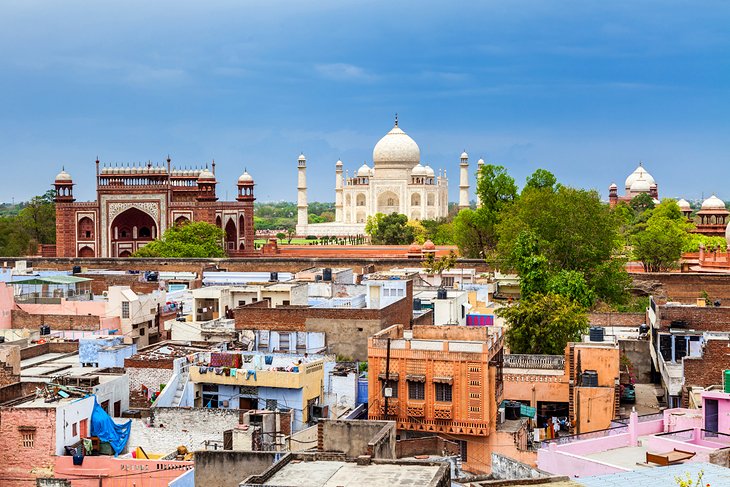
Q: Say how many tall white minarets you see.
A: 4